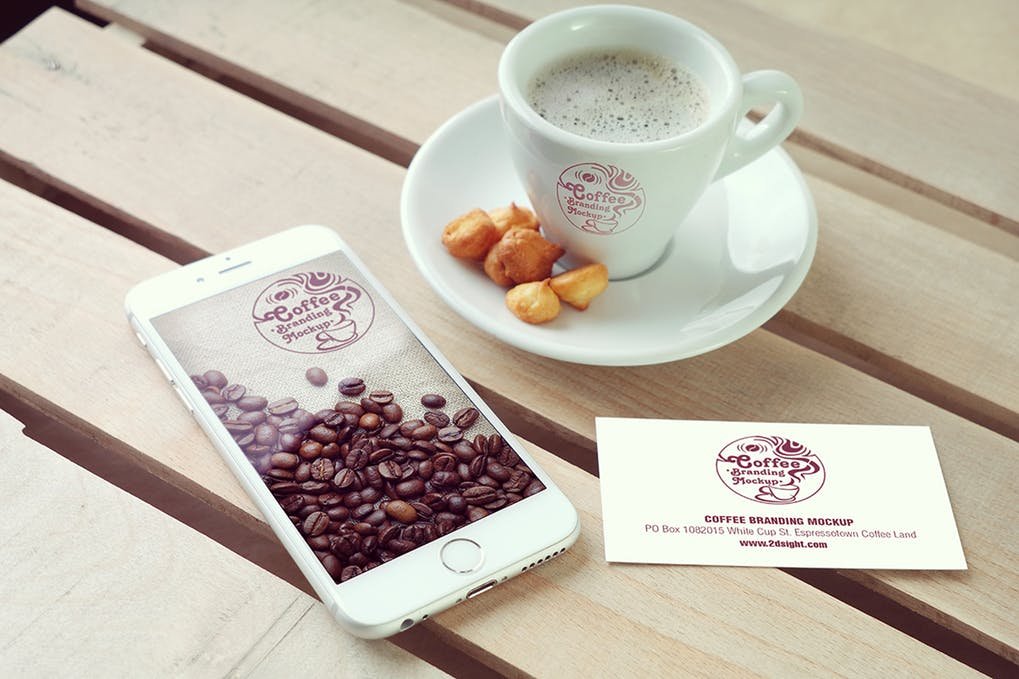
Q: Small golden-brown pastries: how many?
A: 5